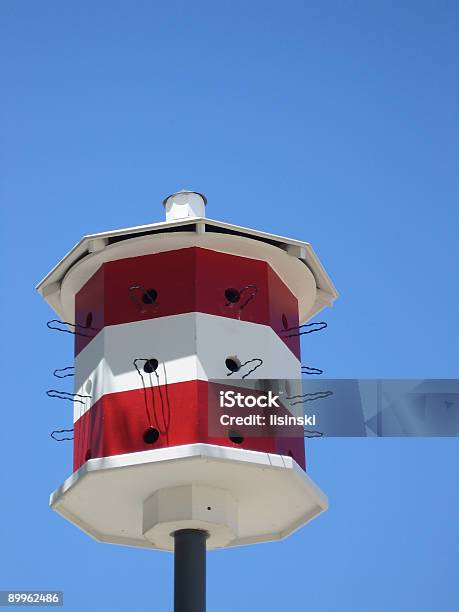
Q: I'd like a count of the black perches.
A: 12